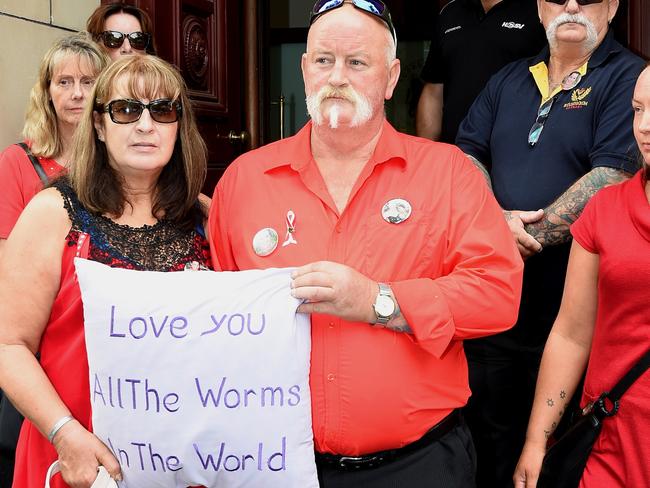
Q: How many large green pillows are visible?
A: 0